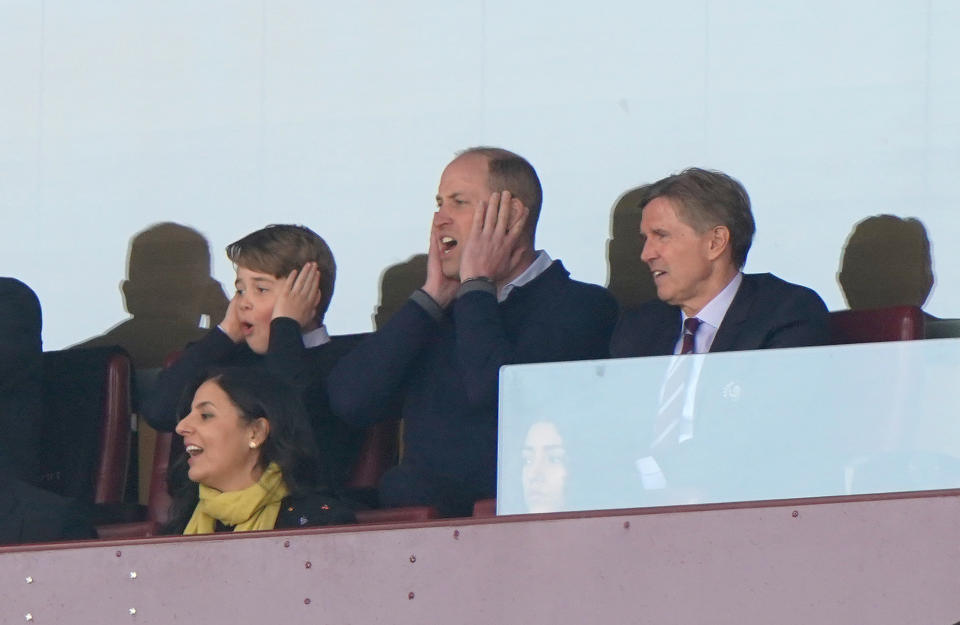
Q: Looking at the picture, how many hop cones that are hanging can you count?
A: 0